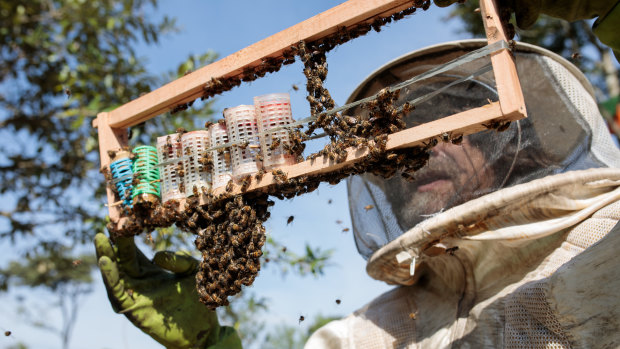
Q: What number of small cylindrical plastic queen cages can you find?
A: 7